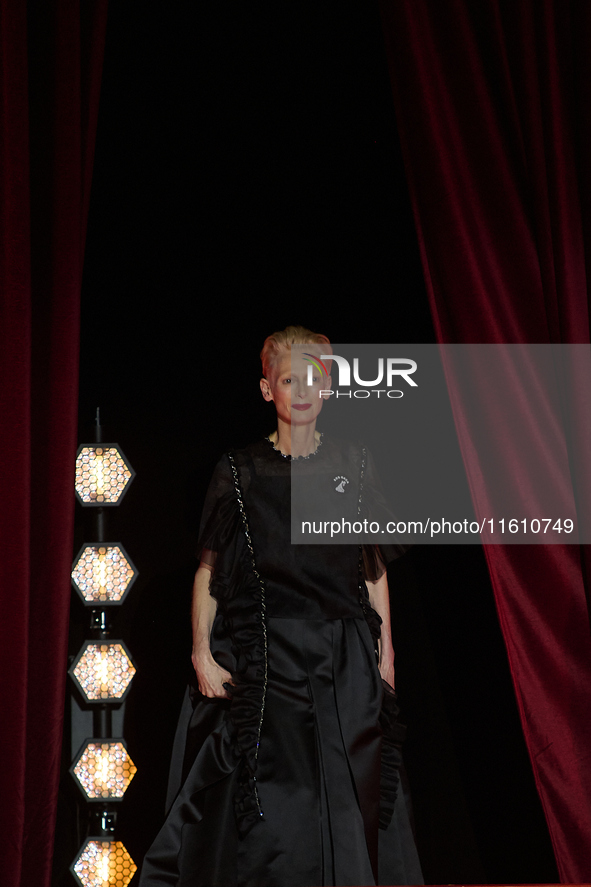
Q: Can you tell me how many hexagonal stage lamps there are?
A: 5